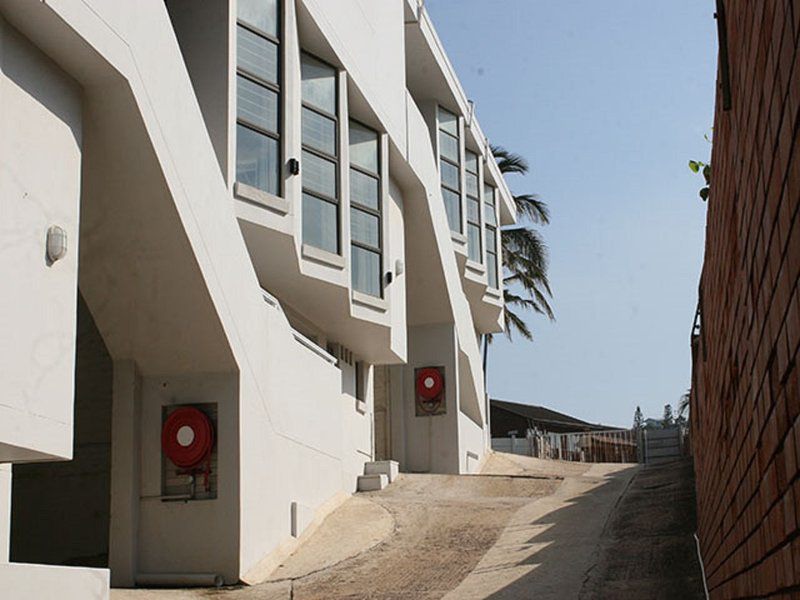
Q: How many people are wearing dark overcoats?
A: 0